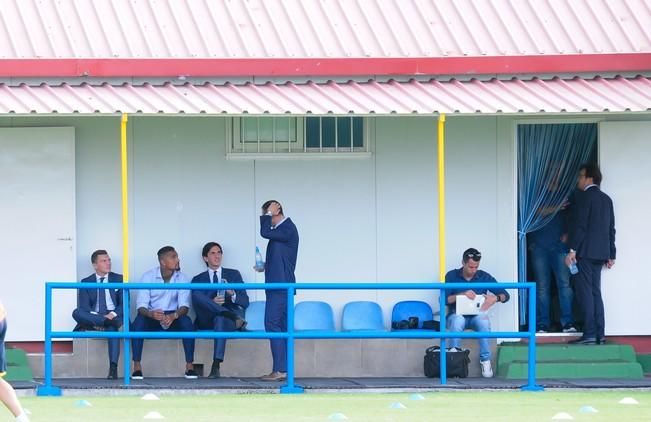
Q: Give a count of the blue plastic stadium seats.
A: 4